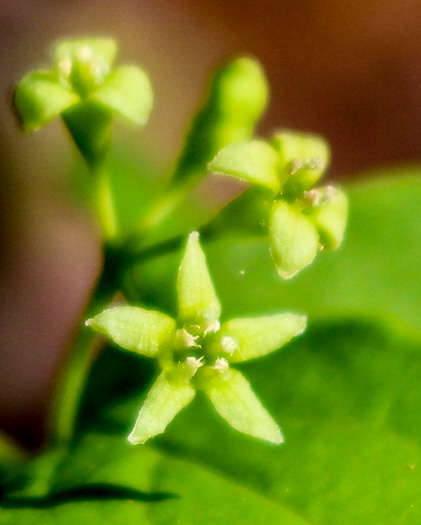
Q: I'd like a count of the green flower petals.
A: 12